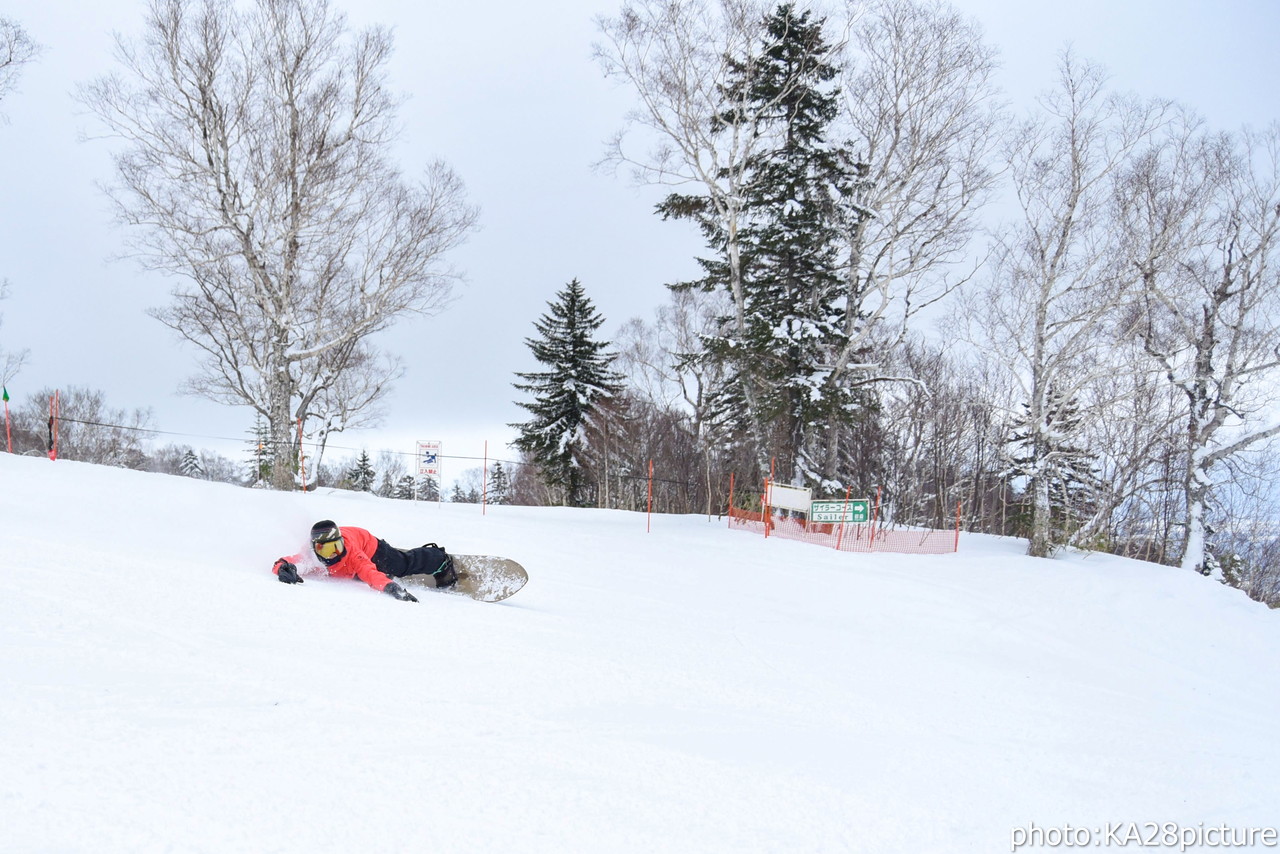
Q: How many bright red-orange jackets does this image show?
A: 1